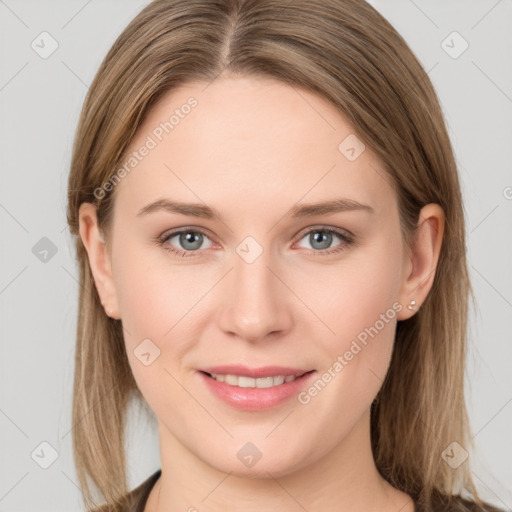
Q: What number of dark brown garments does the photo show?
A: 1